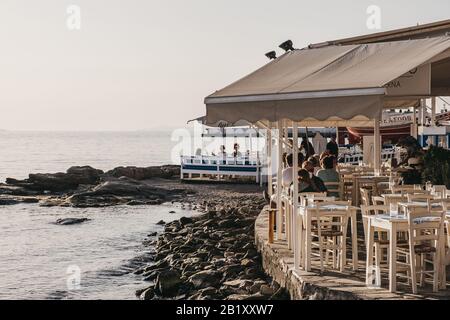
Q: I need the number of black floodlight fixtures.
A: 2